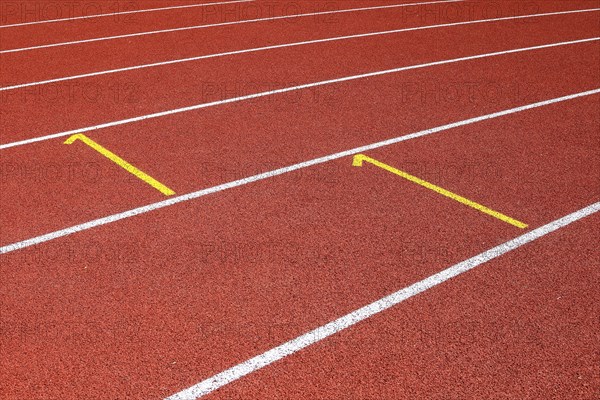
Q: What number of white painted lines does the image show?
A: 6